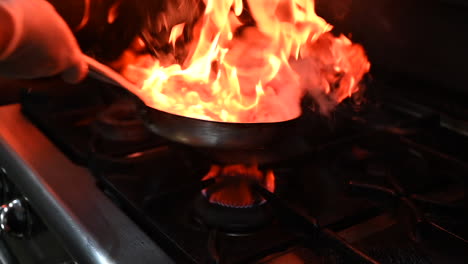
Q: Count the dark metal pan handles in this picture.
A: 1